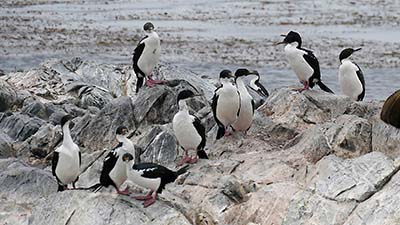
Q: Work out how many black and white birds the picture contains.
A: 10